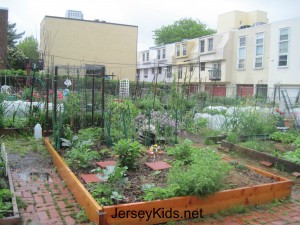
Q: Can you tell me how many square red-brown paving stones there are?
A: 4